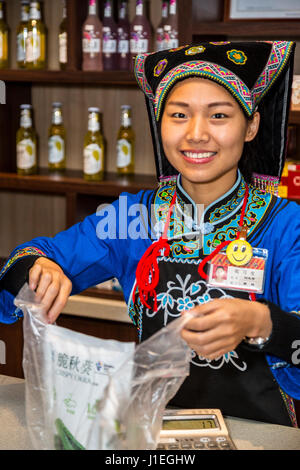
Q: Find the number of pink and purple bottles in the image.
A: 6